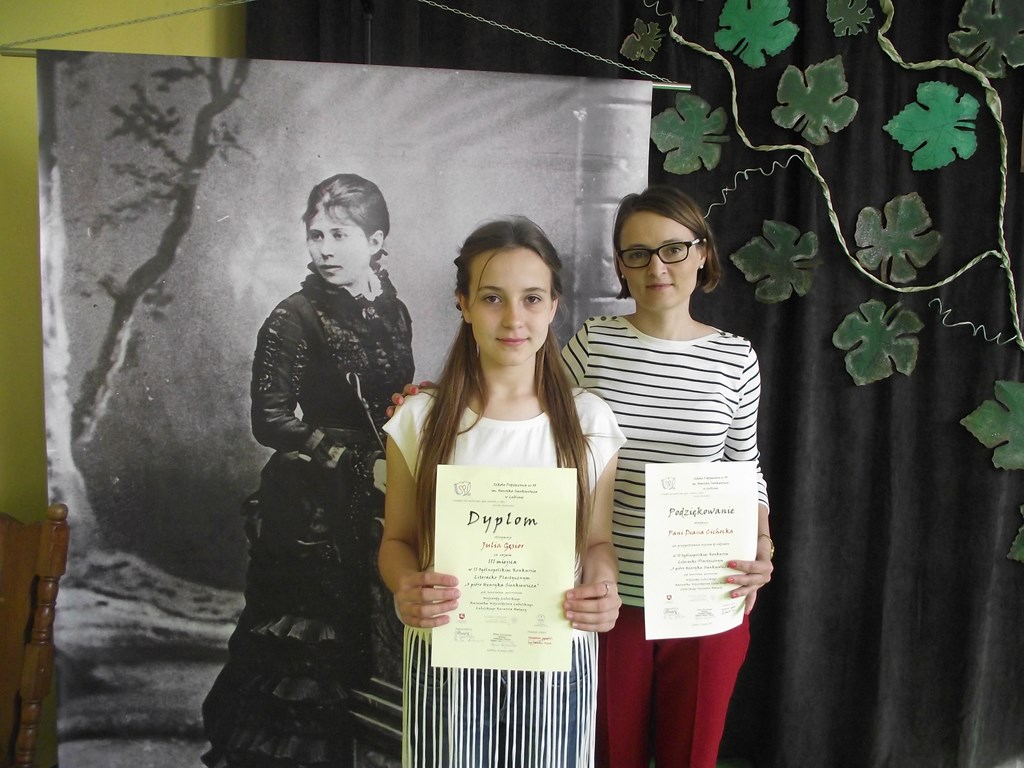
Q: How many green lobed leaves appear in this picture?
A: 12